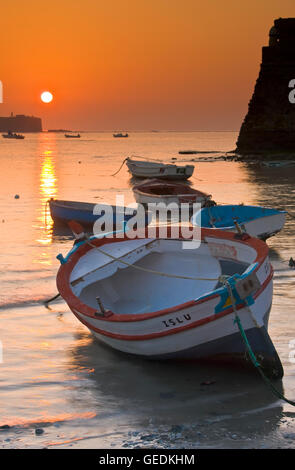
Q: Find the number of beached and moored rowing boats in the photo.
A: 5